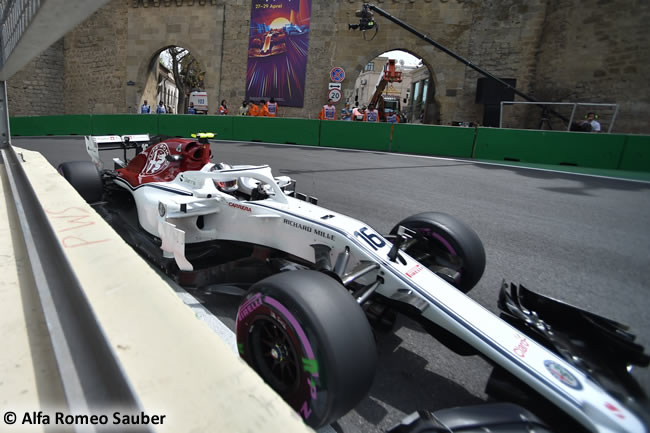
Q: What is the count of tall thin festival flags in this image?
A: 0